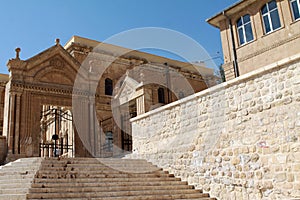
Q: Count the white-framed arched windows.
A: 3